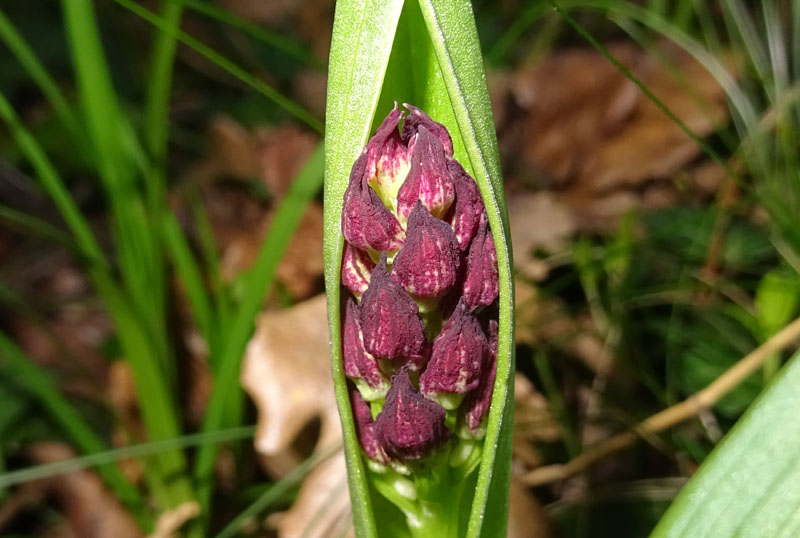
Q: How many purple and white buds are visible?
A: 14